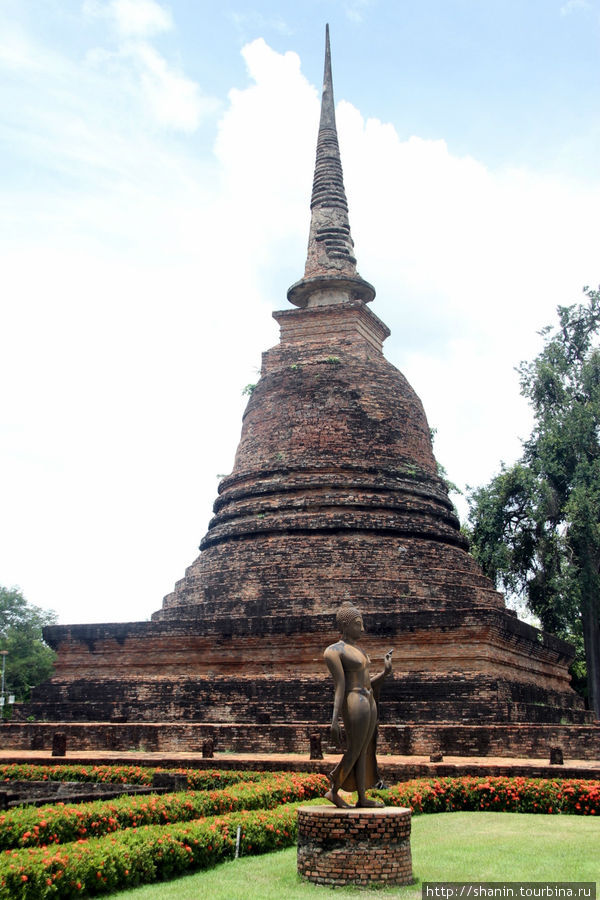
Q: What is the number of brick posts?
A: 5